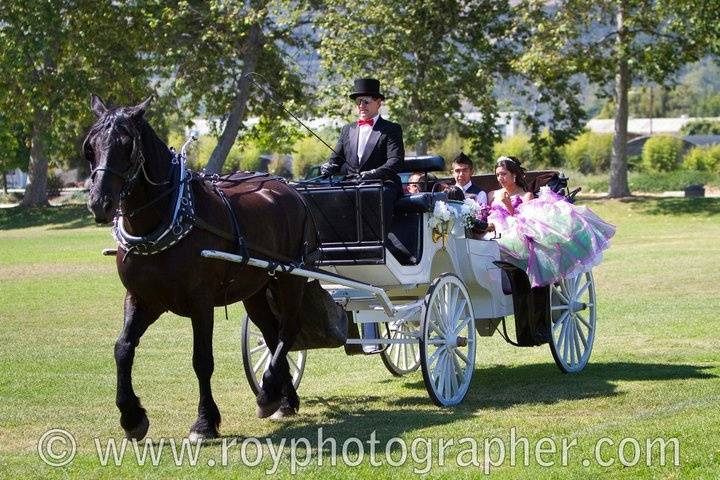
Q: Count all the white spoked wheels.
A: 4